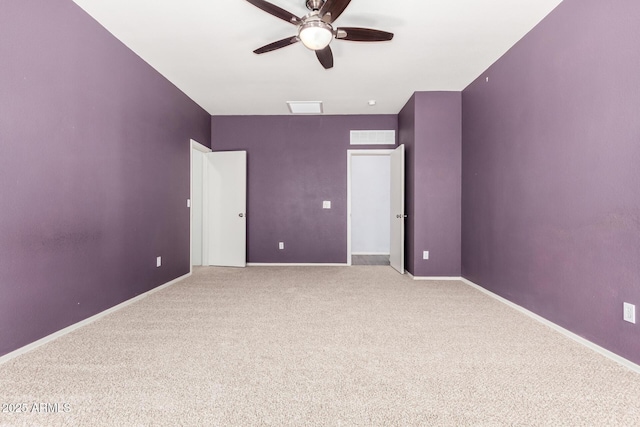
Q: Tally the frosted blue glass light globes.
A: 0